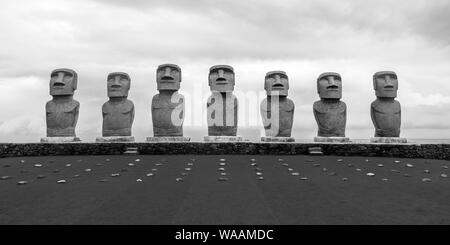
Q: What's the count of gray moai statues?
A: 7